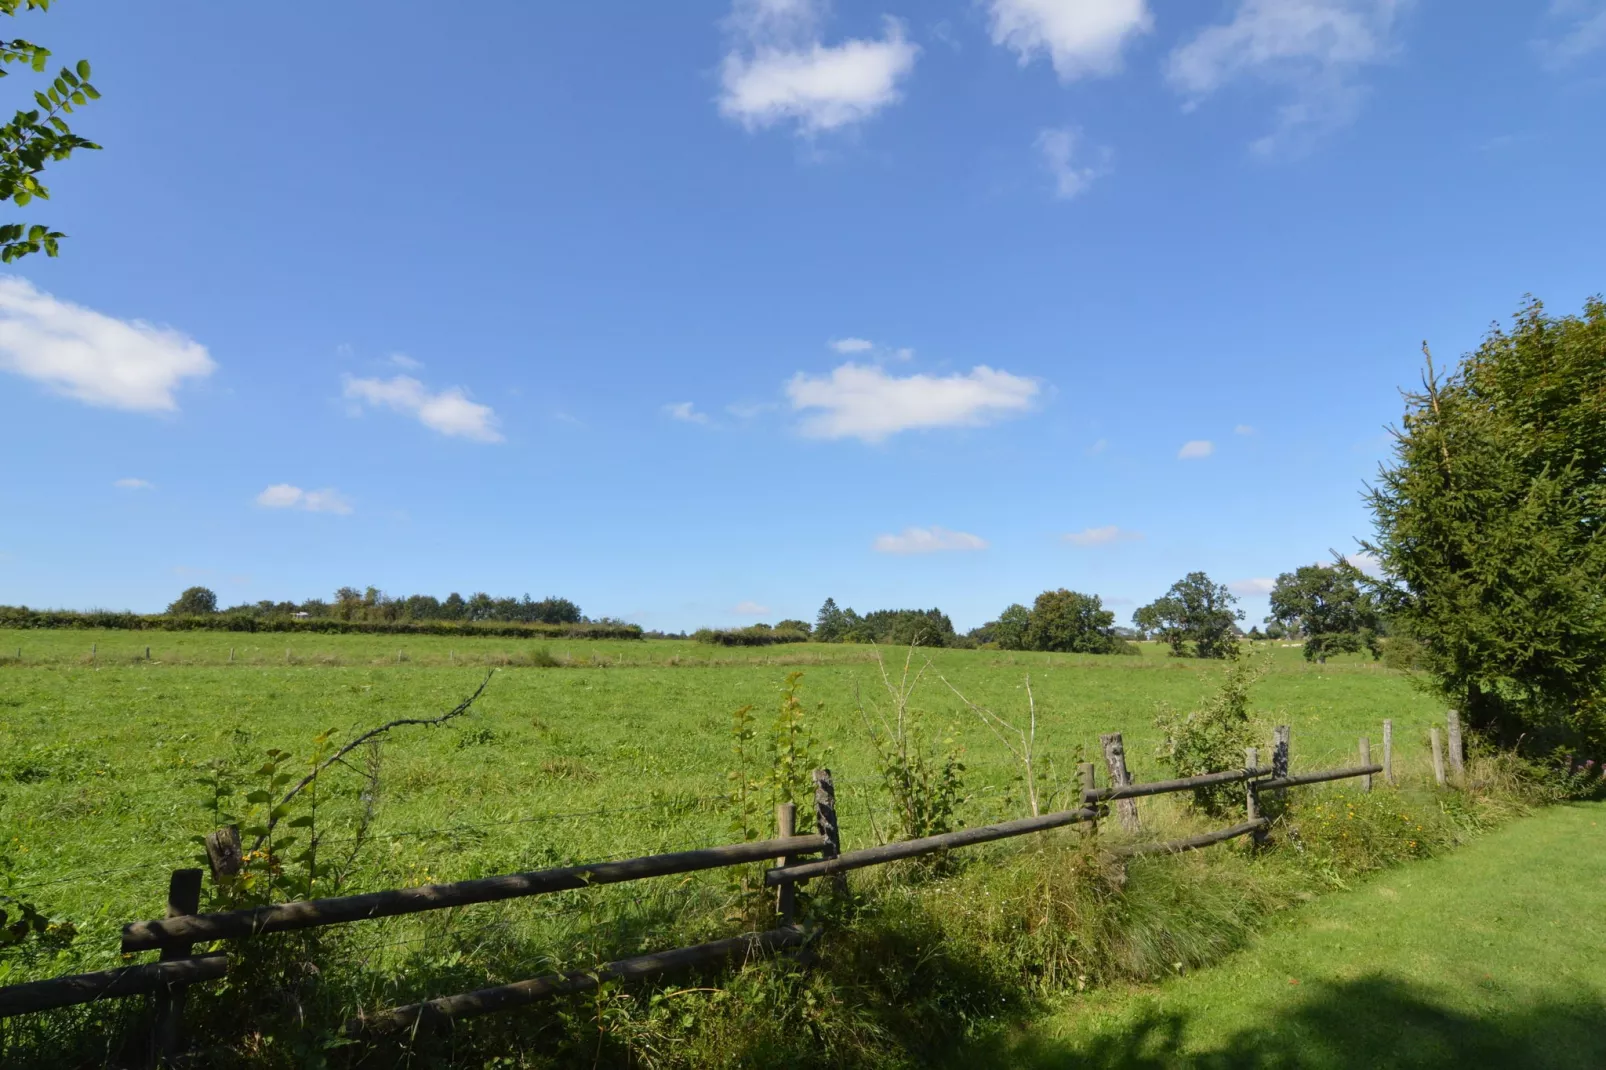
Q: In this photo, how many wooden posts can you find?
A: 12